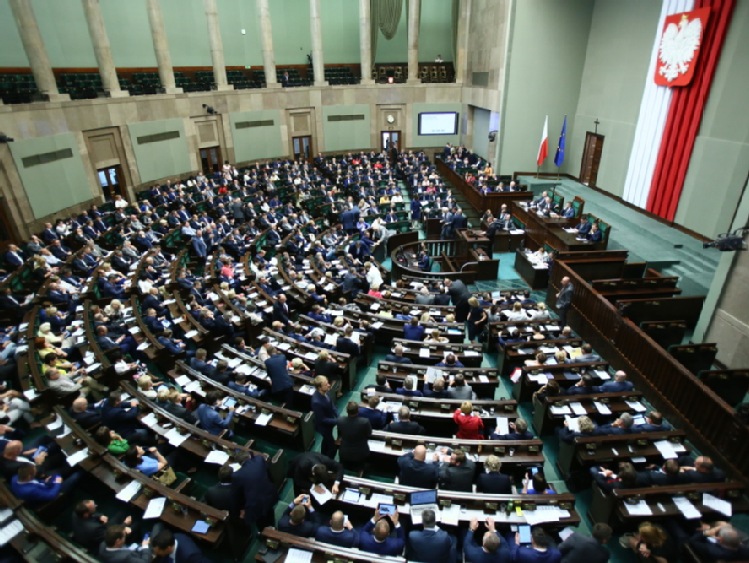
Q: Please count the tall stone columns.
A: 8